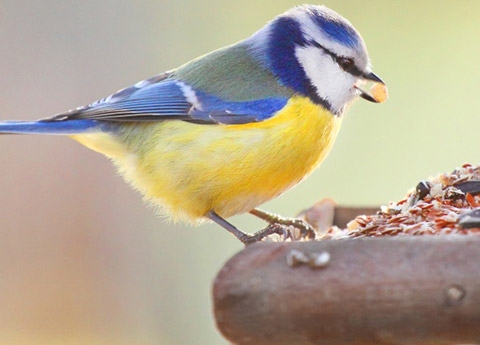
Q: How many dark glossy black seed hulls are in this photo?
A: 3